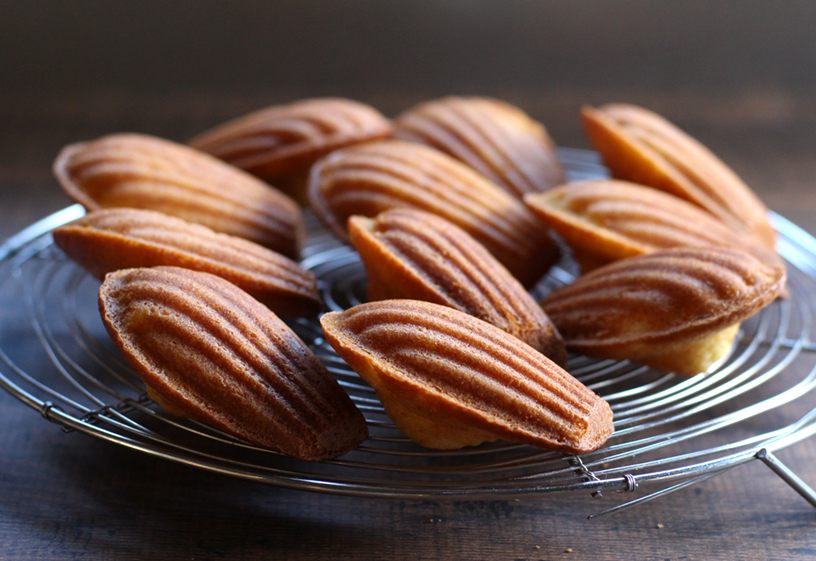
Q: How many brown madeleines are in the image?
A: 11